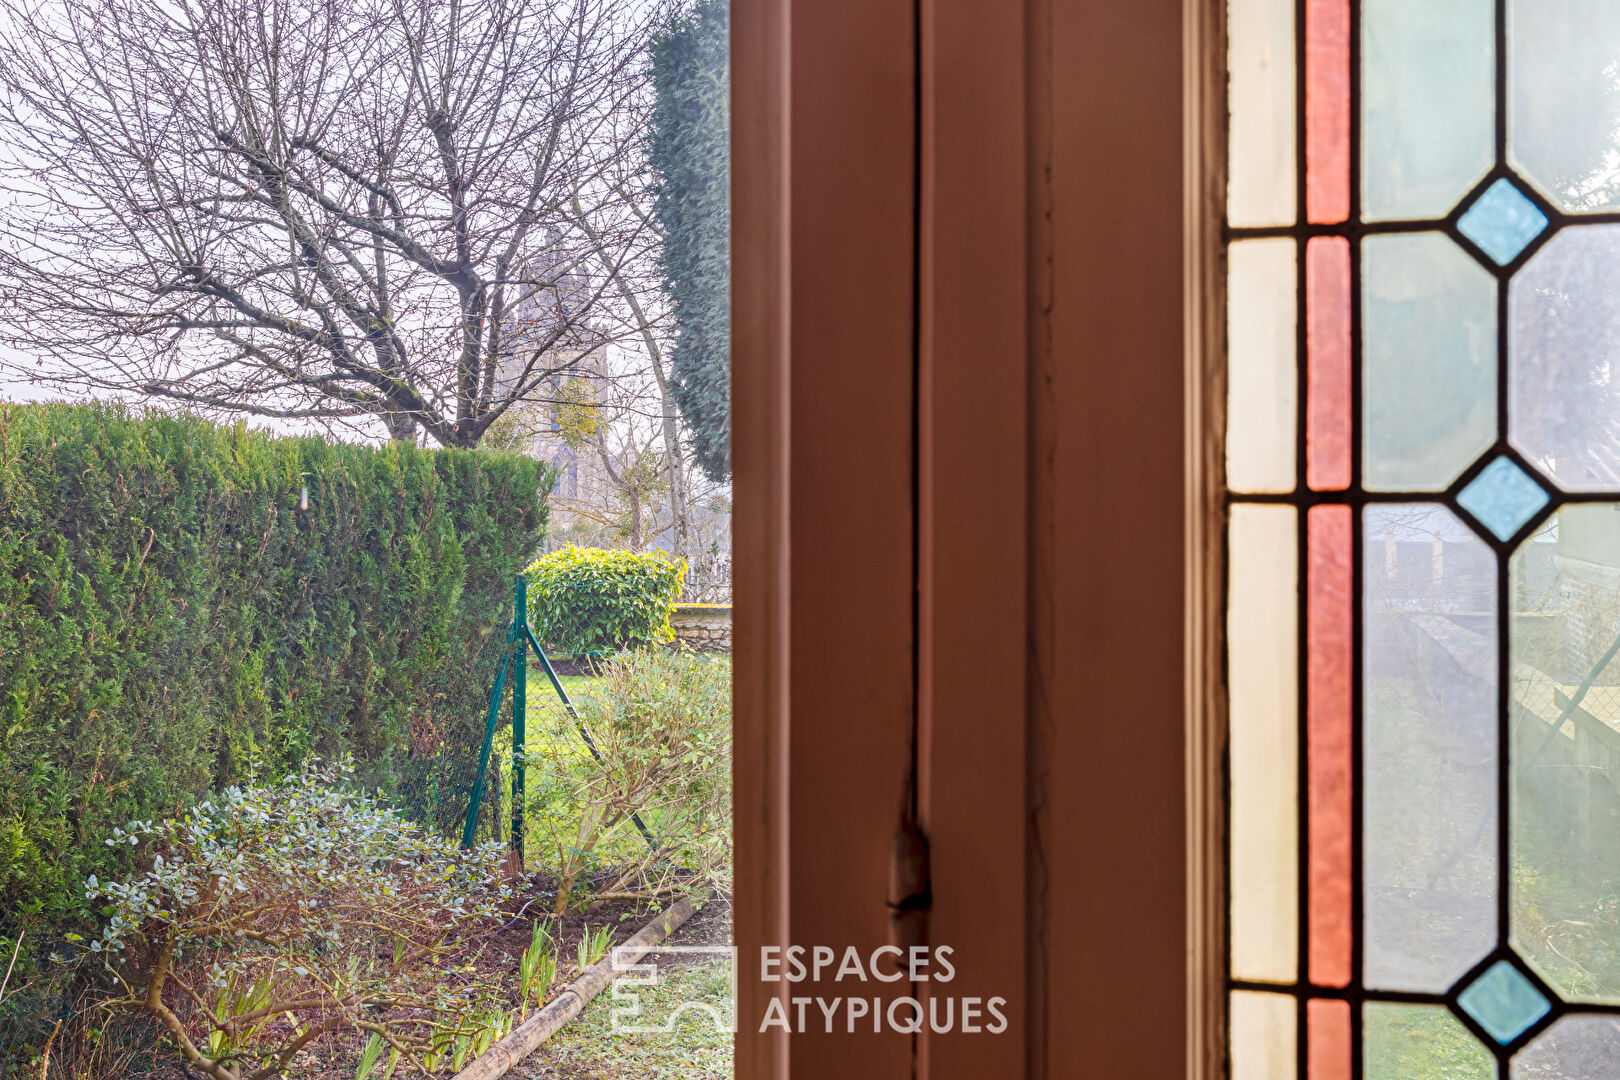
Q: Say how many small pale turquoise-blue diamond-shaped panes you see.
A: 3